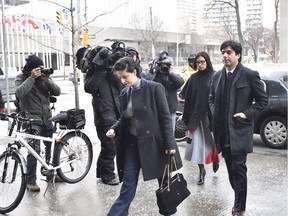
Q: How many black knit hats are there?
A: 1